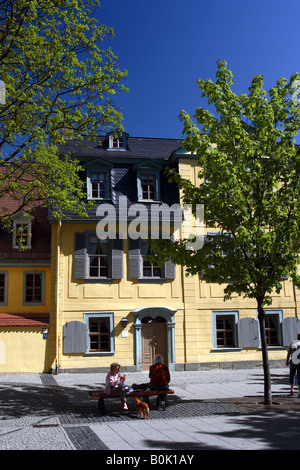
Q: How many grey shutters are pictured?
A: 7